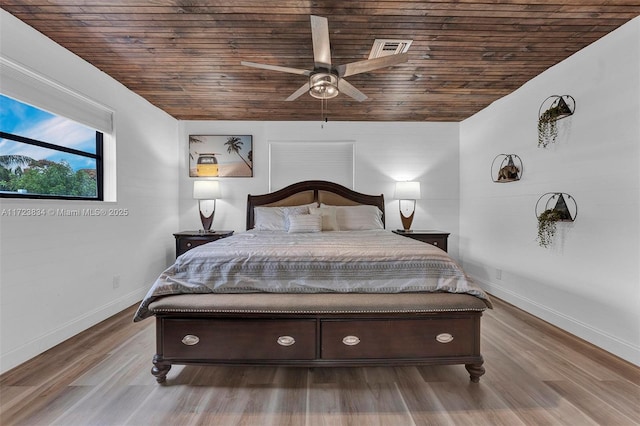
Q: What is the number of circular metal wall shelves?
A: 3